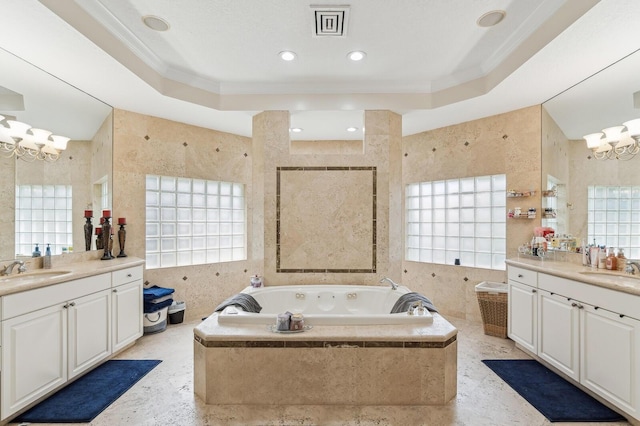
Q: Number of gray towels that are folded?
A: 2